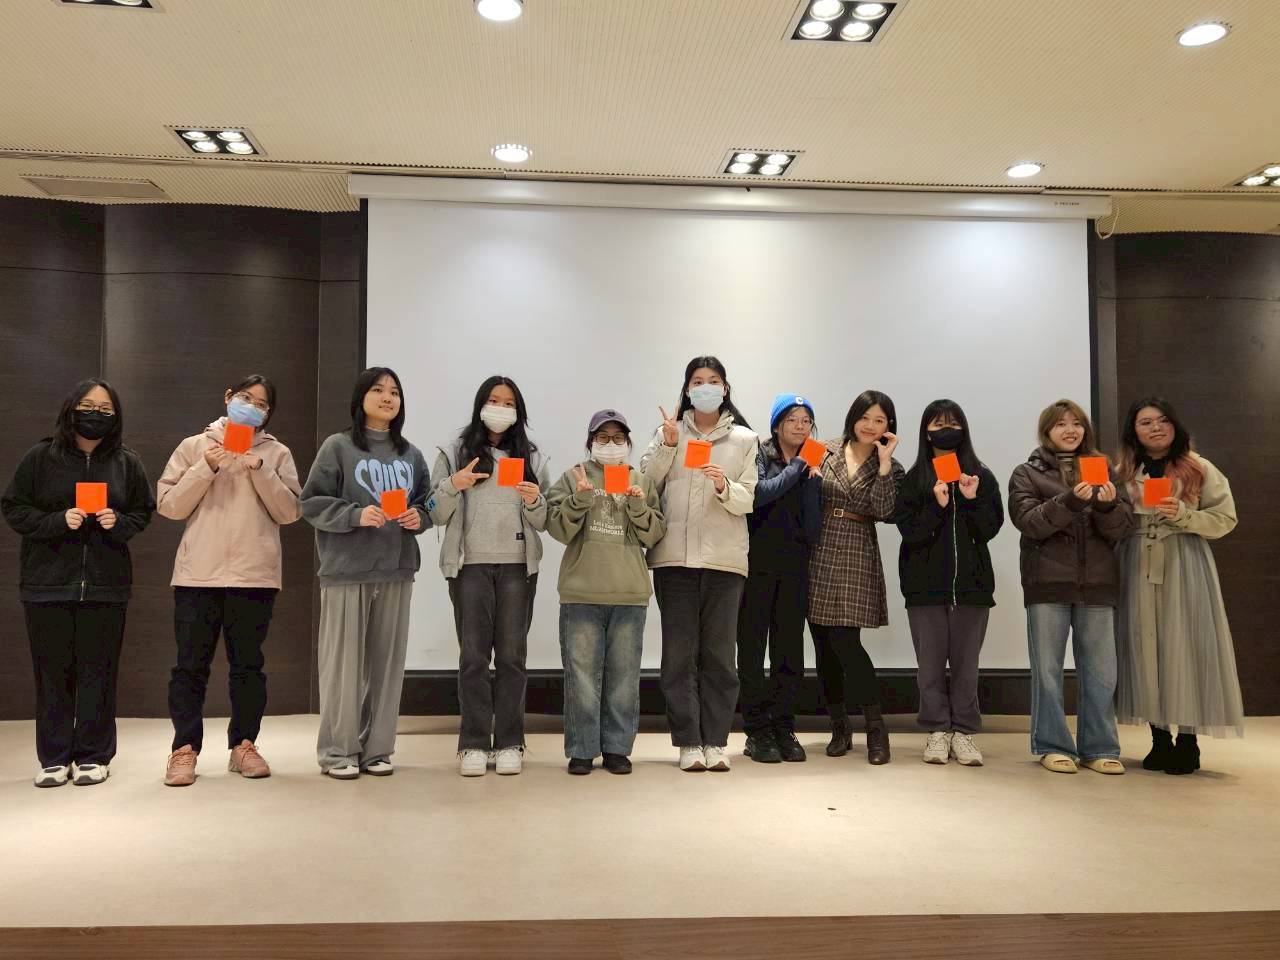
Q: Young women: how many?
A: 11